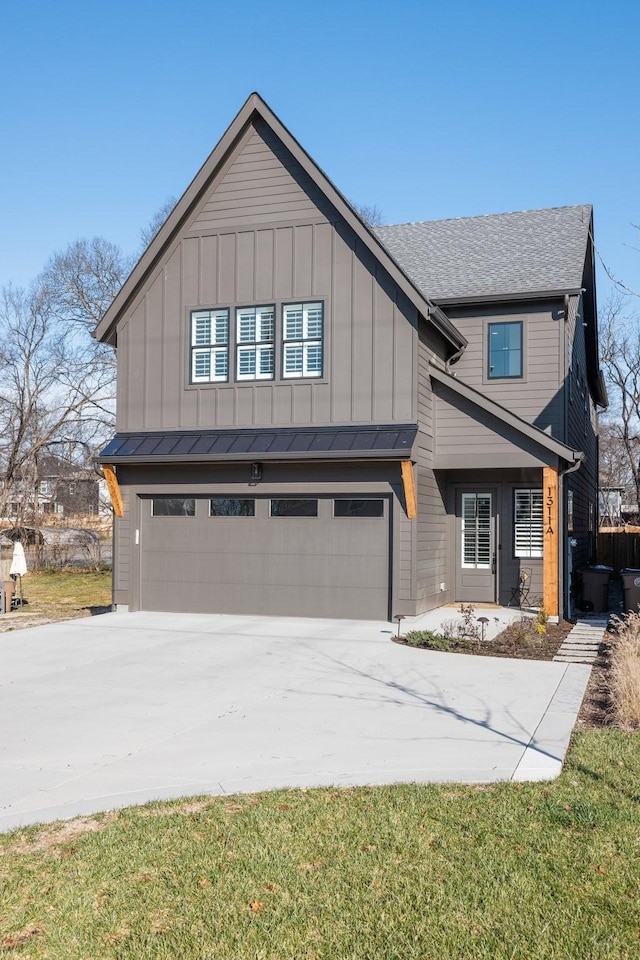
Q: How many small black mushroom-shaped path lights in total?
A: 2